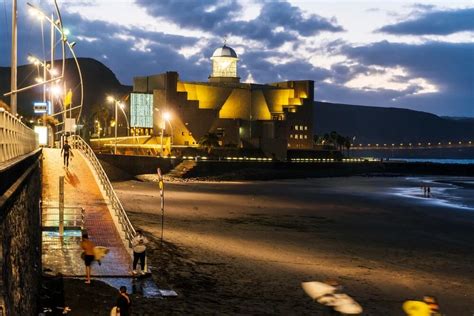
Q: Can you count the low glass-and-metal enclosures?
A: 1